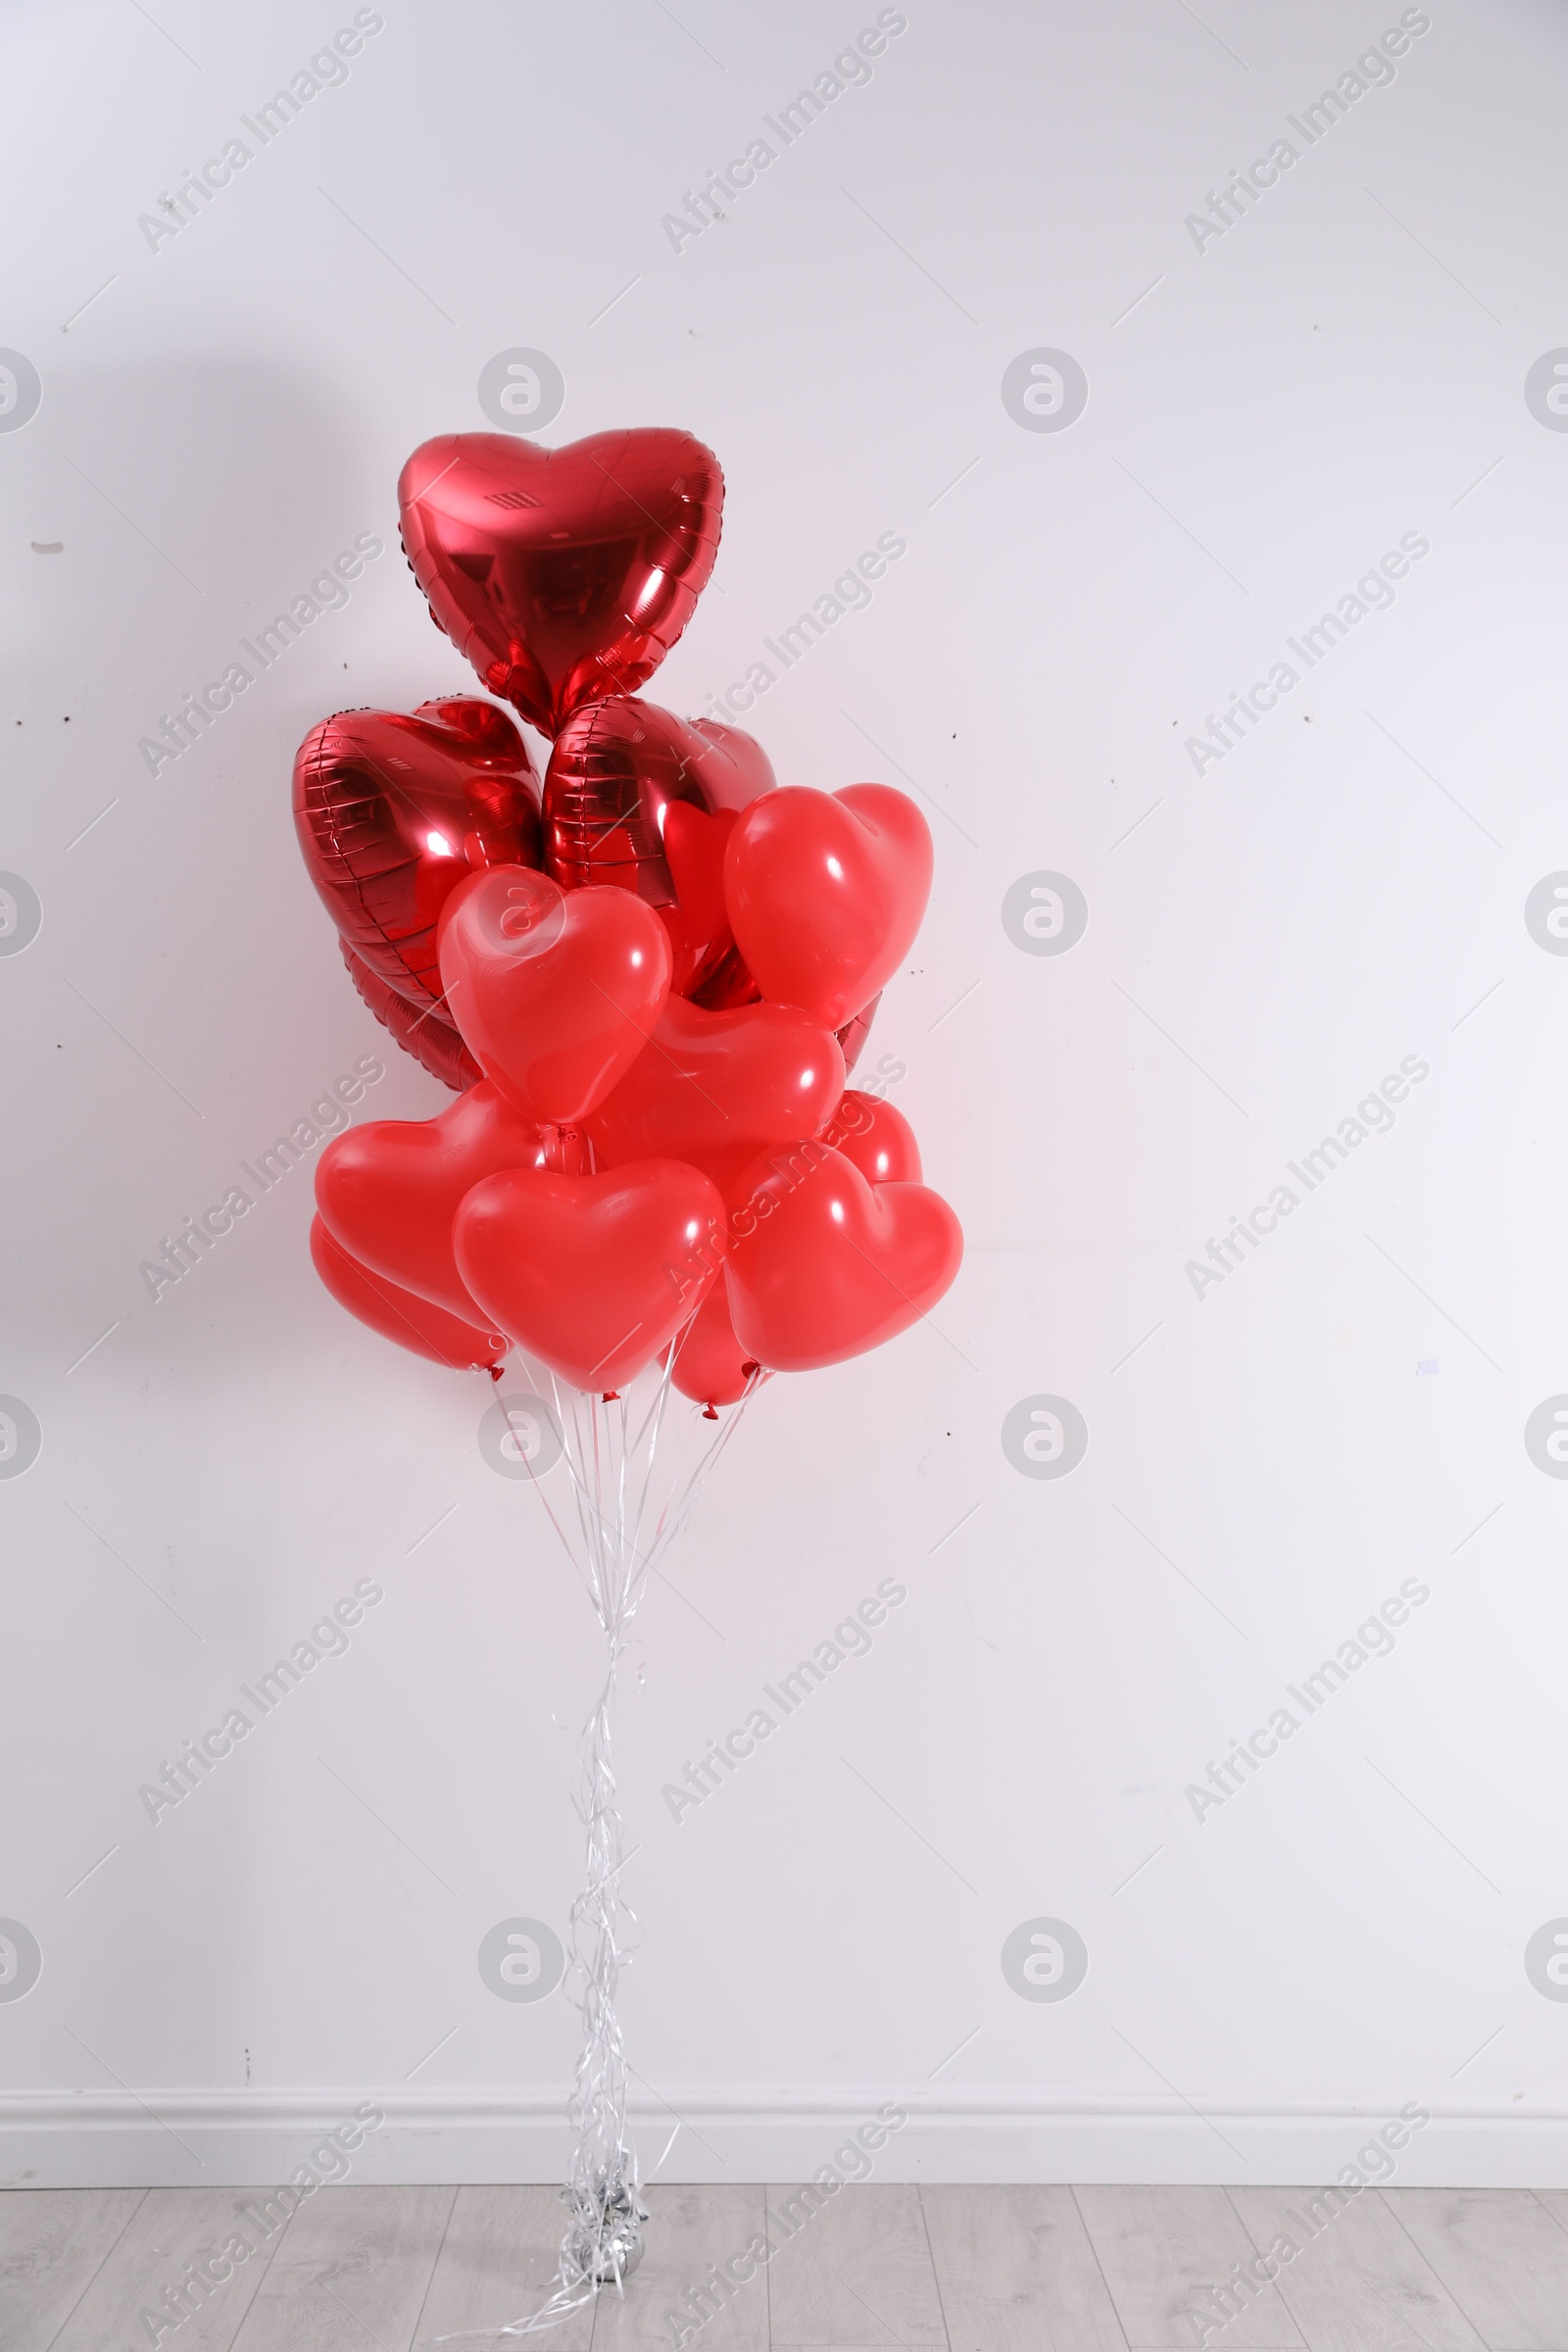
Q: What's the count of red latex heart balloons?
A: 9